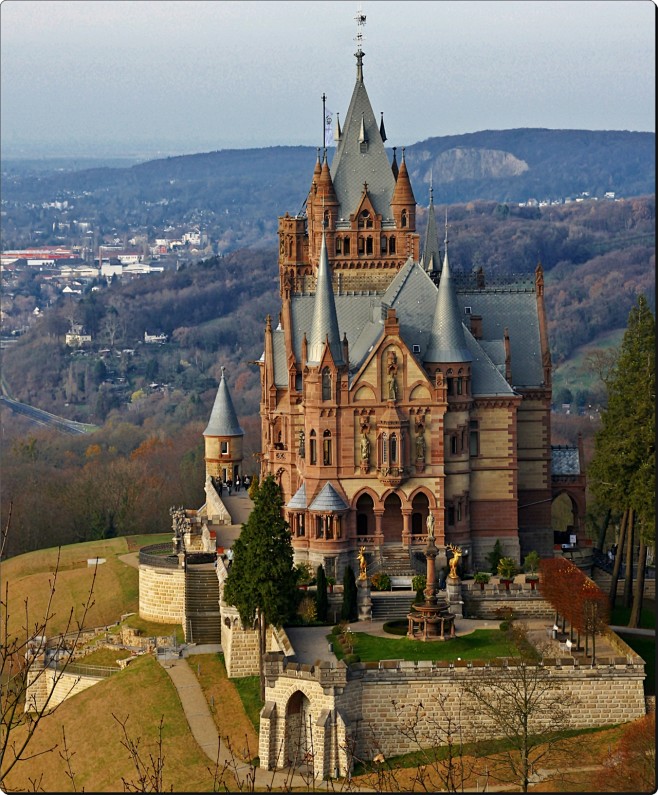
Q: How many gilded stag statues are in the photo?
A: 2